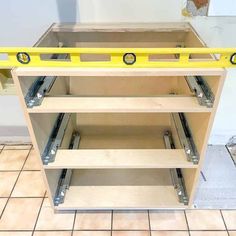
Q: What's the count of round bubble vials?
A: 3